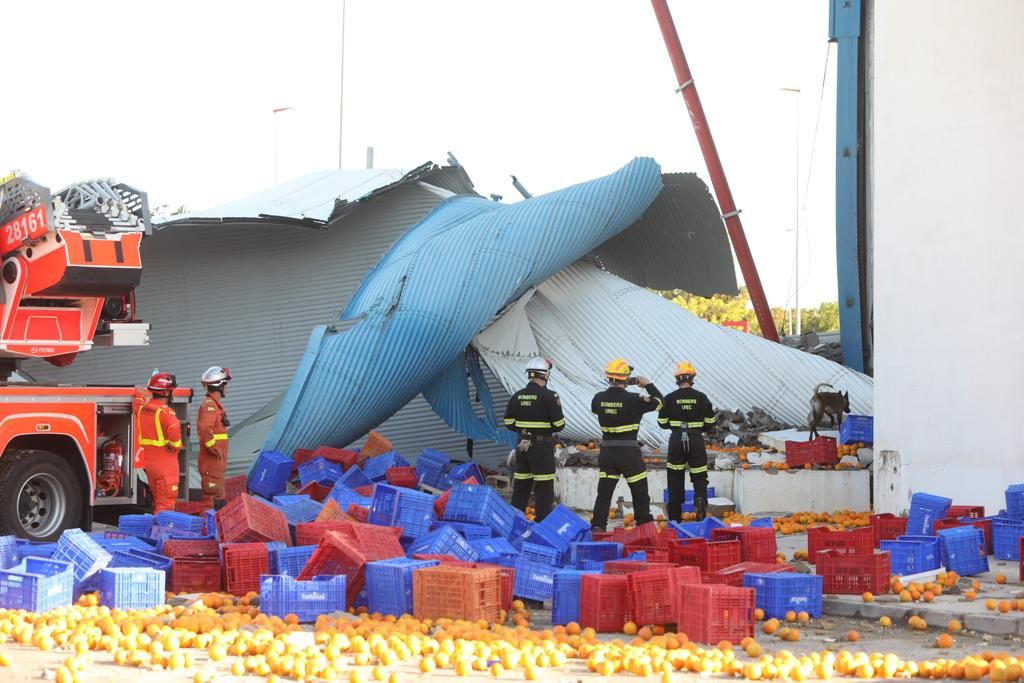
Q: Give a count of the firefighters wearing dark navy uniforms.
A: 3